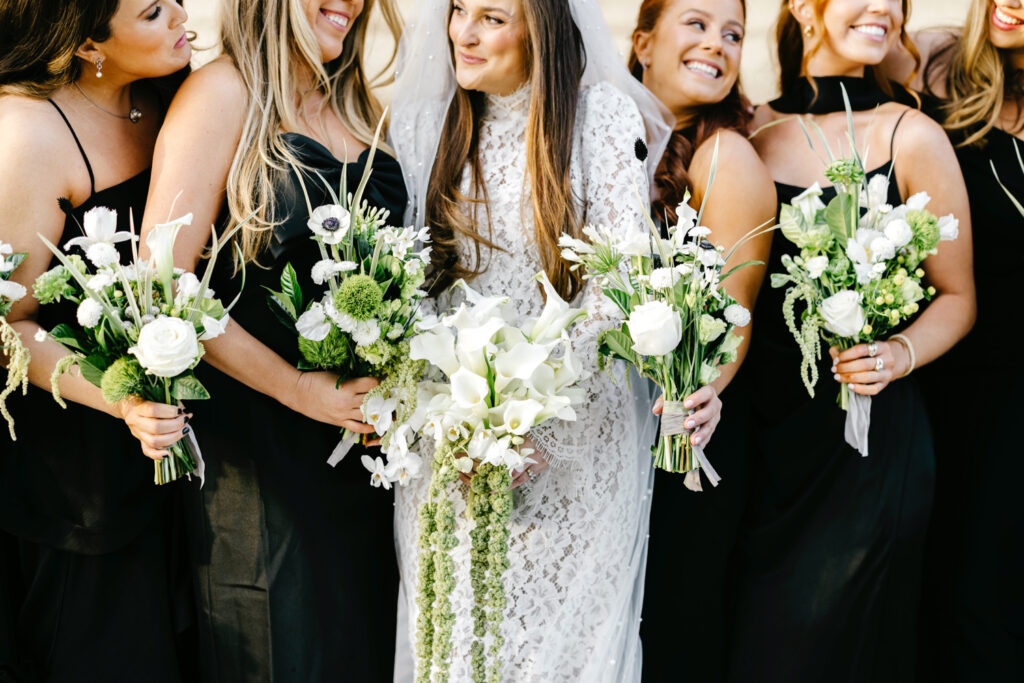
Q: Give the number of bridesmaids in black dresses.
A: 5